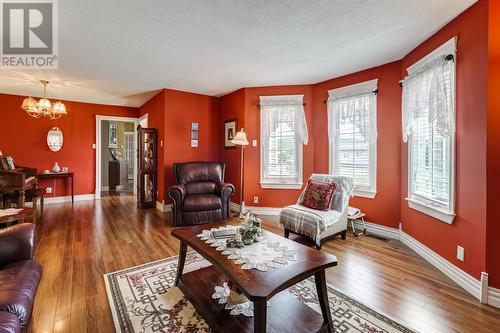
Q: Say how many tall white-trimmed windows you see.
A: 3